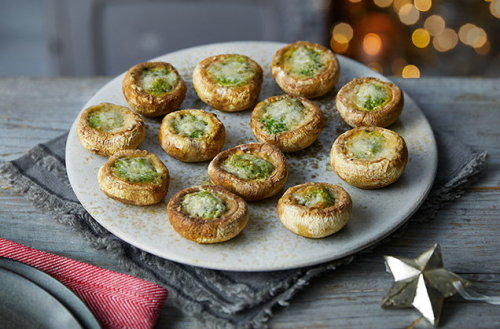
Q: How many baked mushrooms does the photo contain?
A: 12